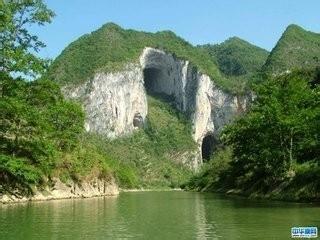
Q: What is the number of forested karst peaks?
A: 3